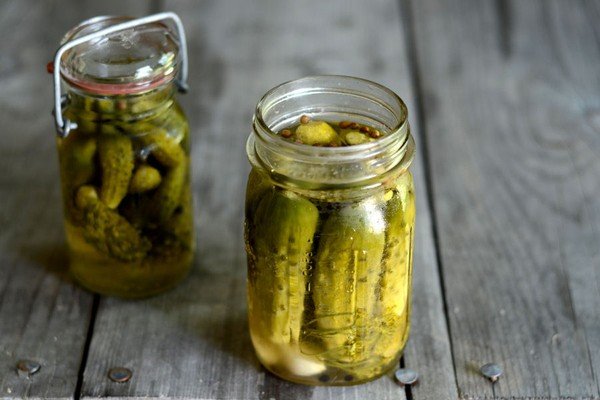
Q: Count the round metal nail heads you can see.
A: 4